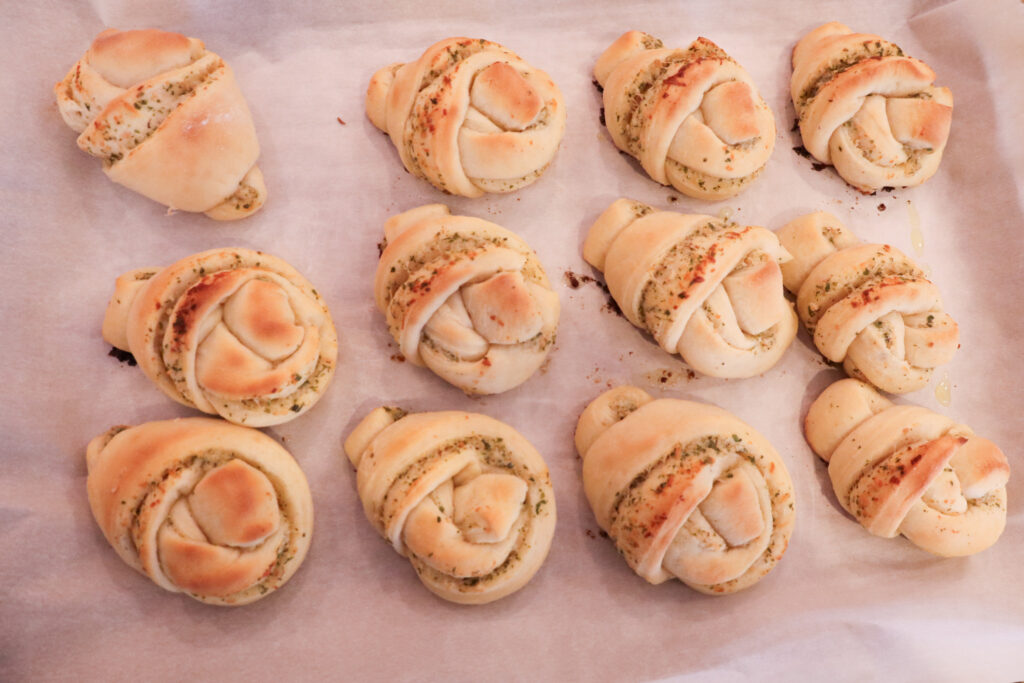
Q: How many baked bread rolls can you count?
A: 12